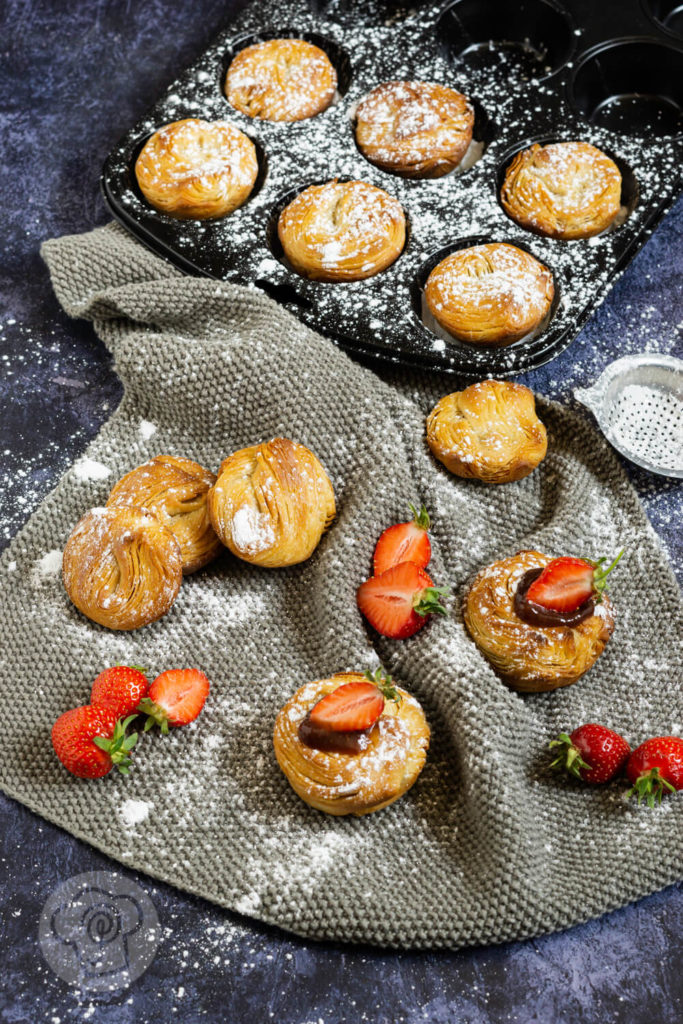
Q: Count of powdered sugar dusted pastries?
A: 12